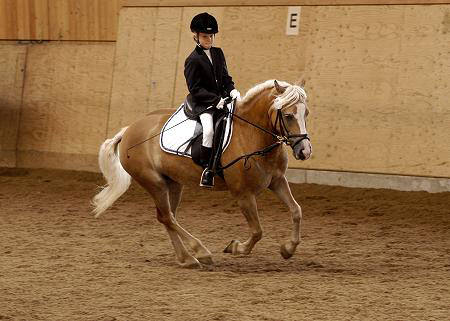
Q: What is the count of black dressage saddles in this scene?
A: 1